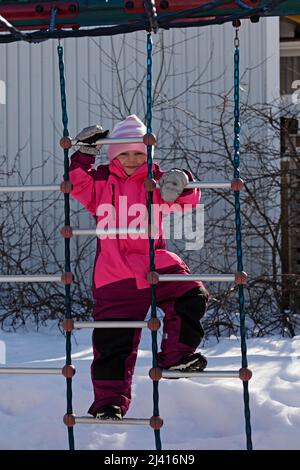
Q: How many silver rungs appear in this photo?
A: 10